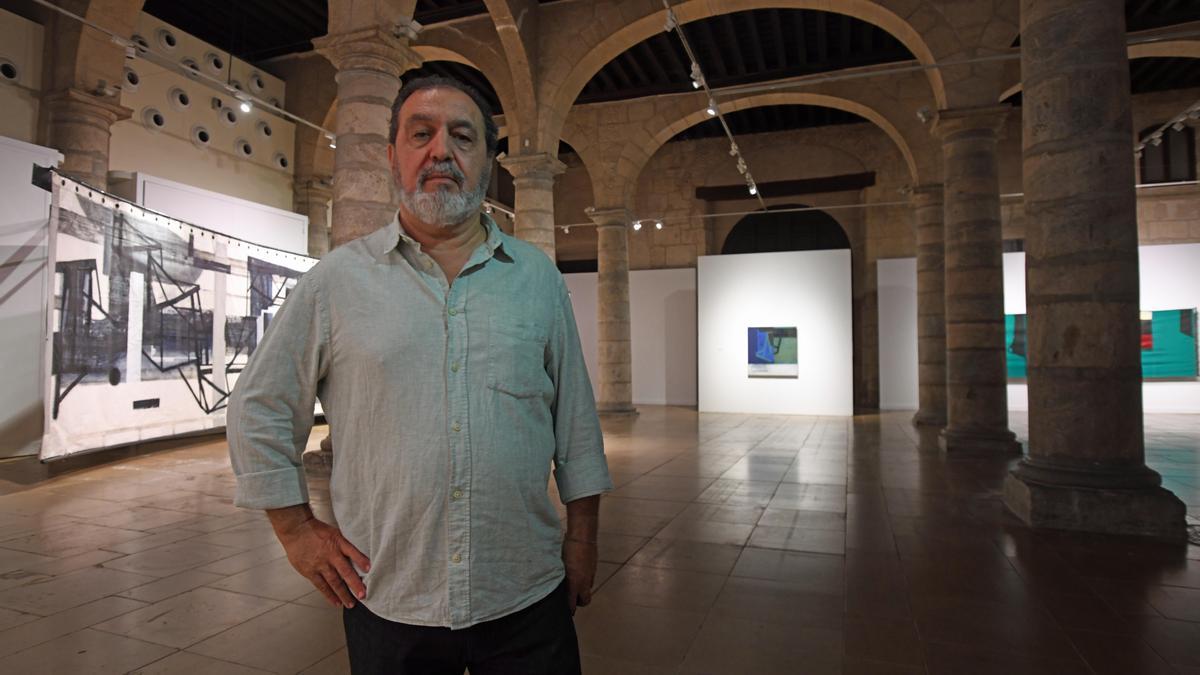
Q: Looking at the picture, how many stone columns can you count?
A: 8